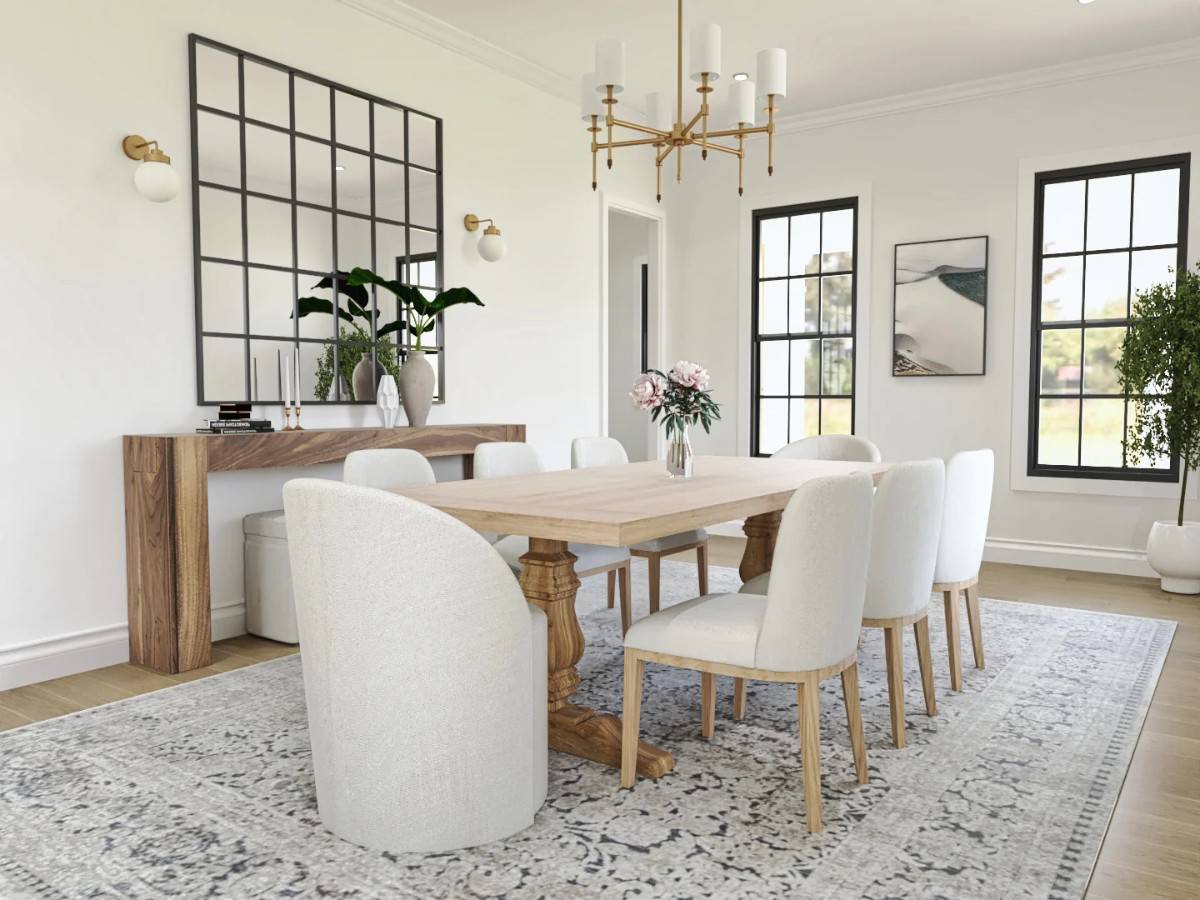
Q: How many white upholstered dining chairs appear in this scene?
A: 8